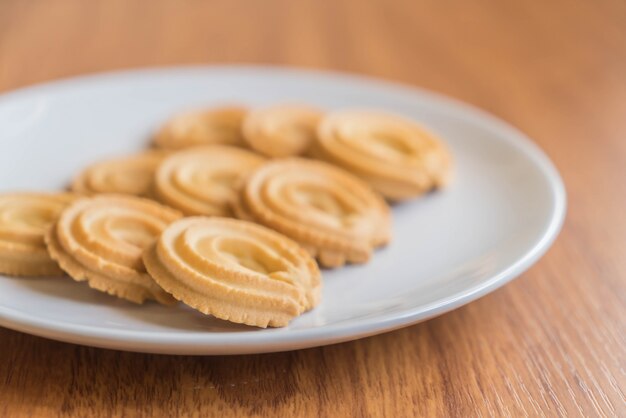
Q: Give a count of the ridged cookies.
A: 9